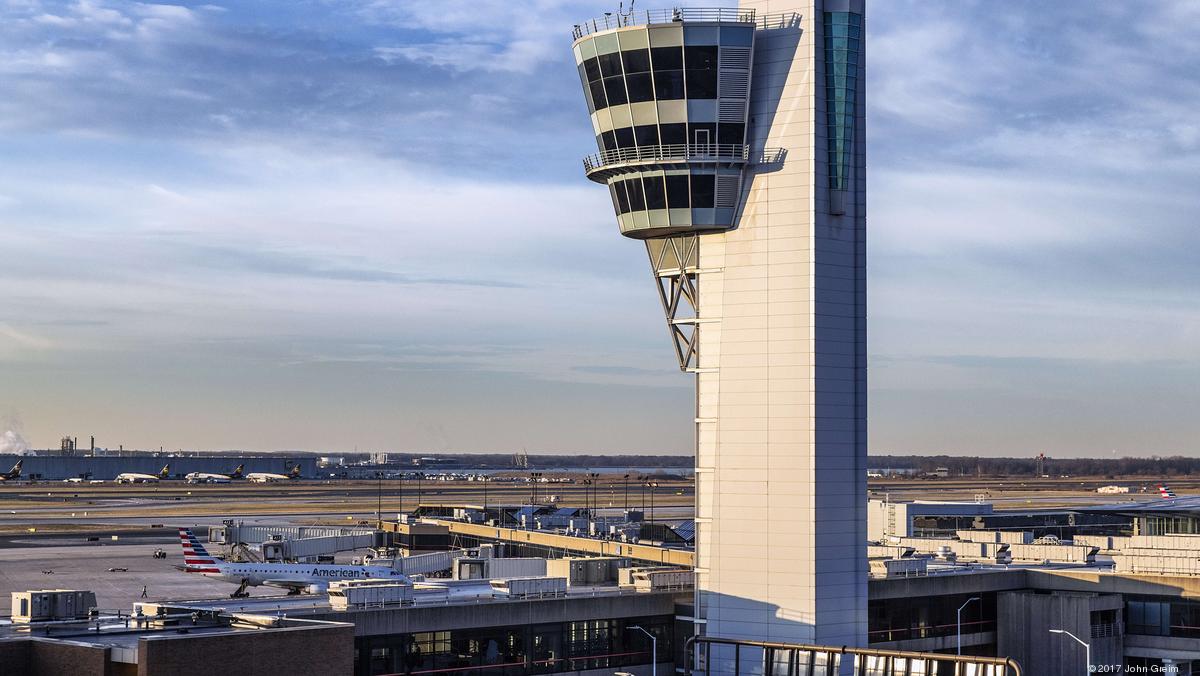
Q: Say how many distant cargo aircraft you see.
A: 4